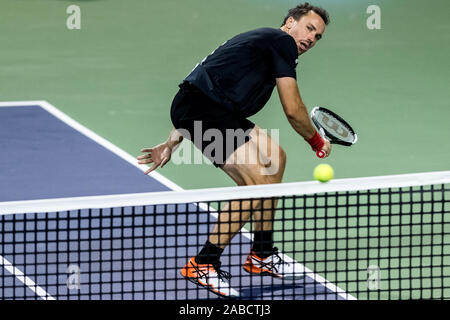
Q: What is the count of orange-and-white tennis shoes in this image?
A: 2